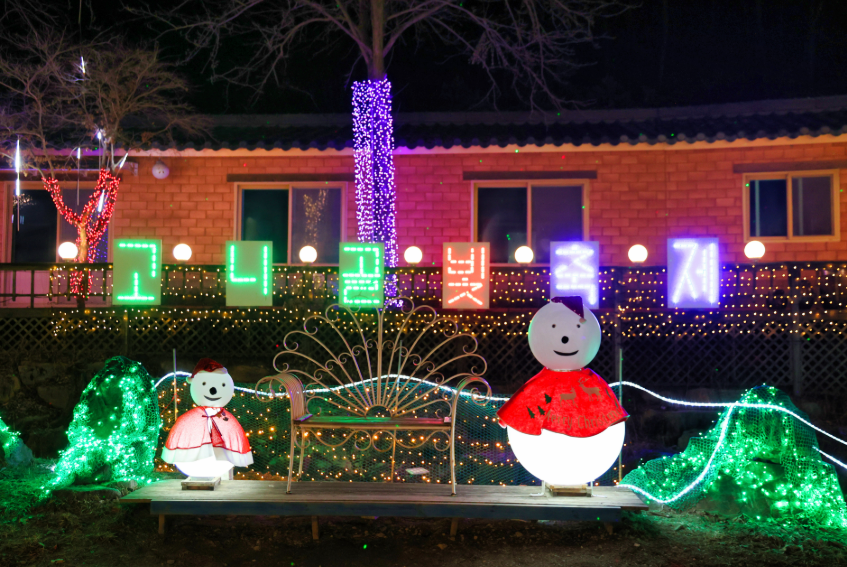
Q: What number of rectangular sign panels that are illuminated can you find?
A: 6